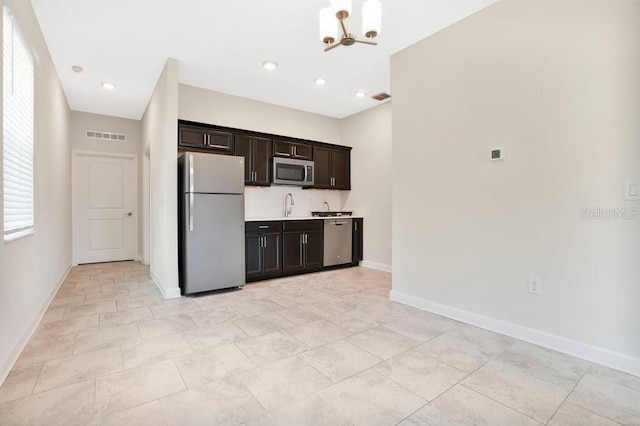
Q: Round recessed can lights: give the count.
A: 4